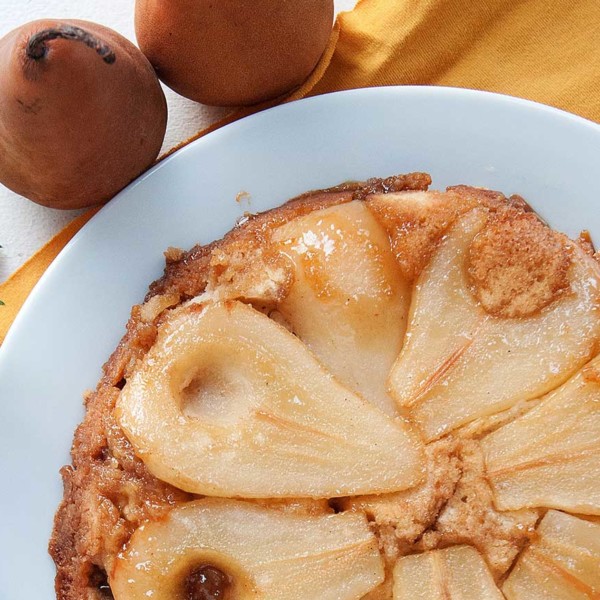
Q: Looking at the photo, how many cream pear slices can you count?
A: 7